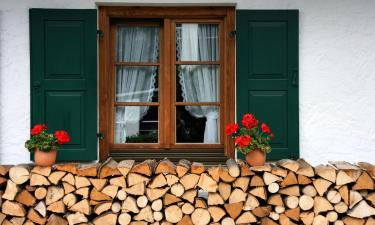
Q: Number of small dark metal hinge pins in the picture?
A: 3